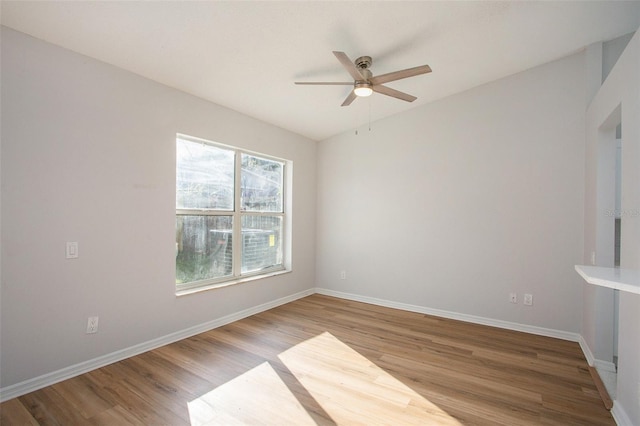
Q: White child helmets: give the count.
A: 0